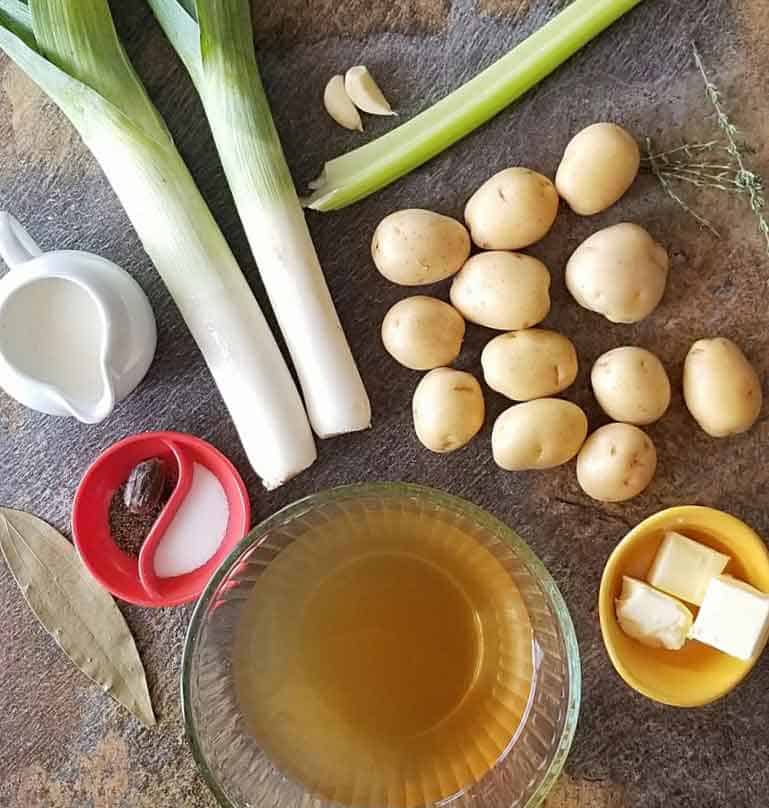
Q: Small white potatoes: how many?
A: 12